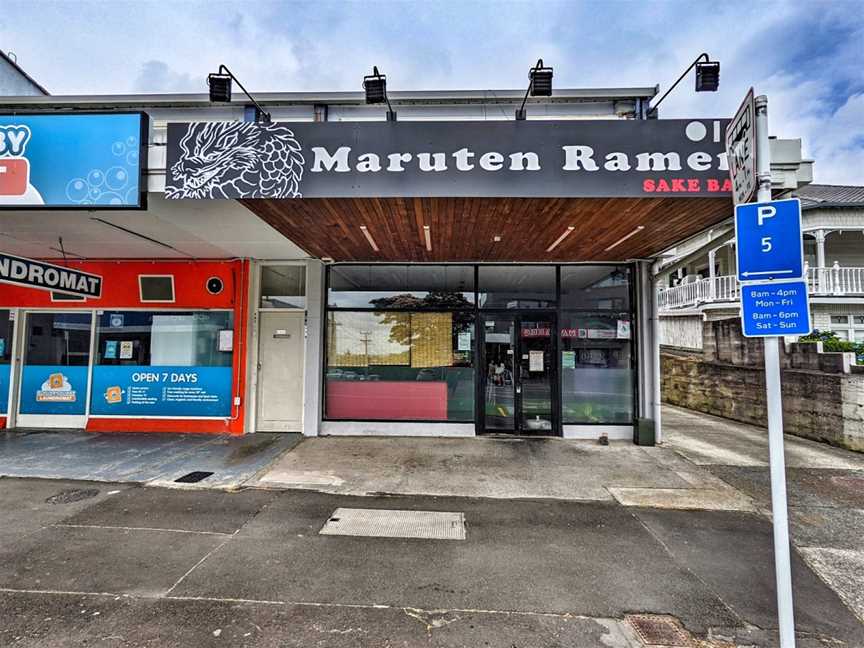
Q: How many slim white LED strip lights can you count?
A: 4